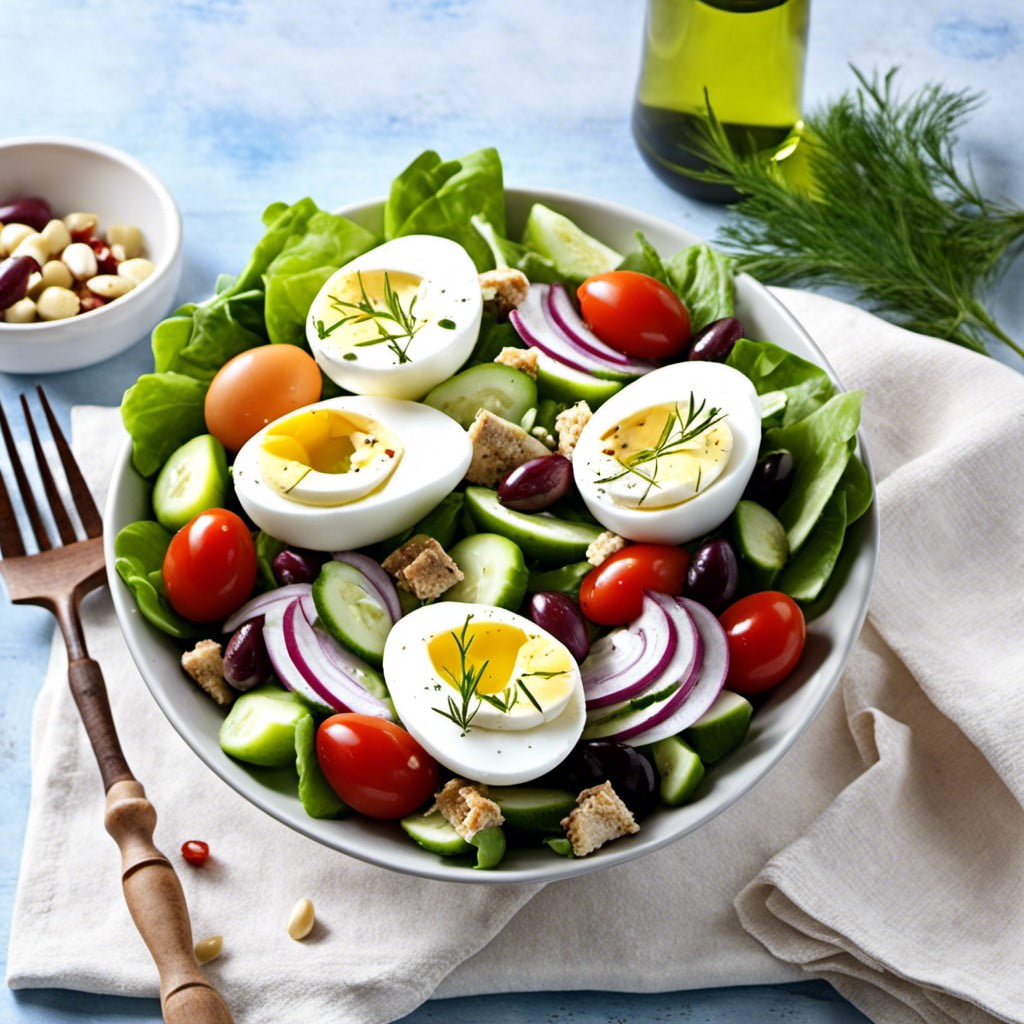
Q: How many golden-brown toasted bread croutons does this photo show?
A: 9